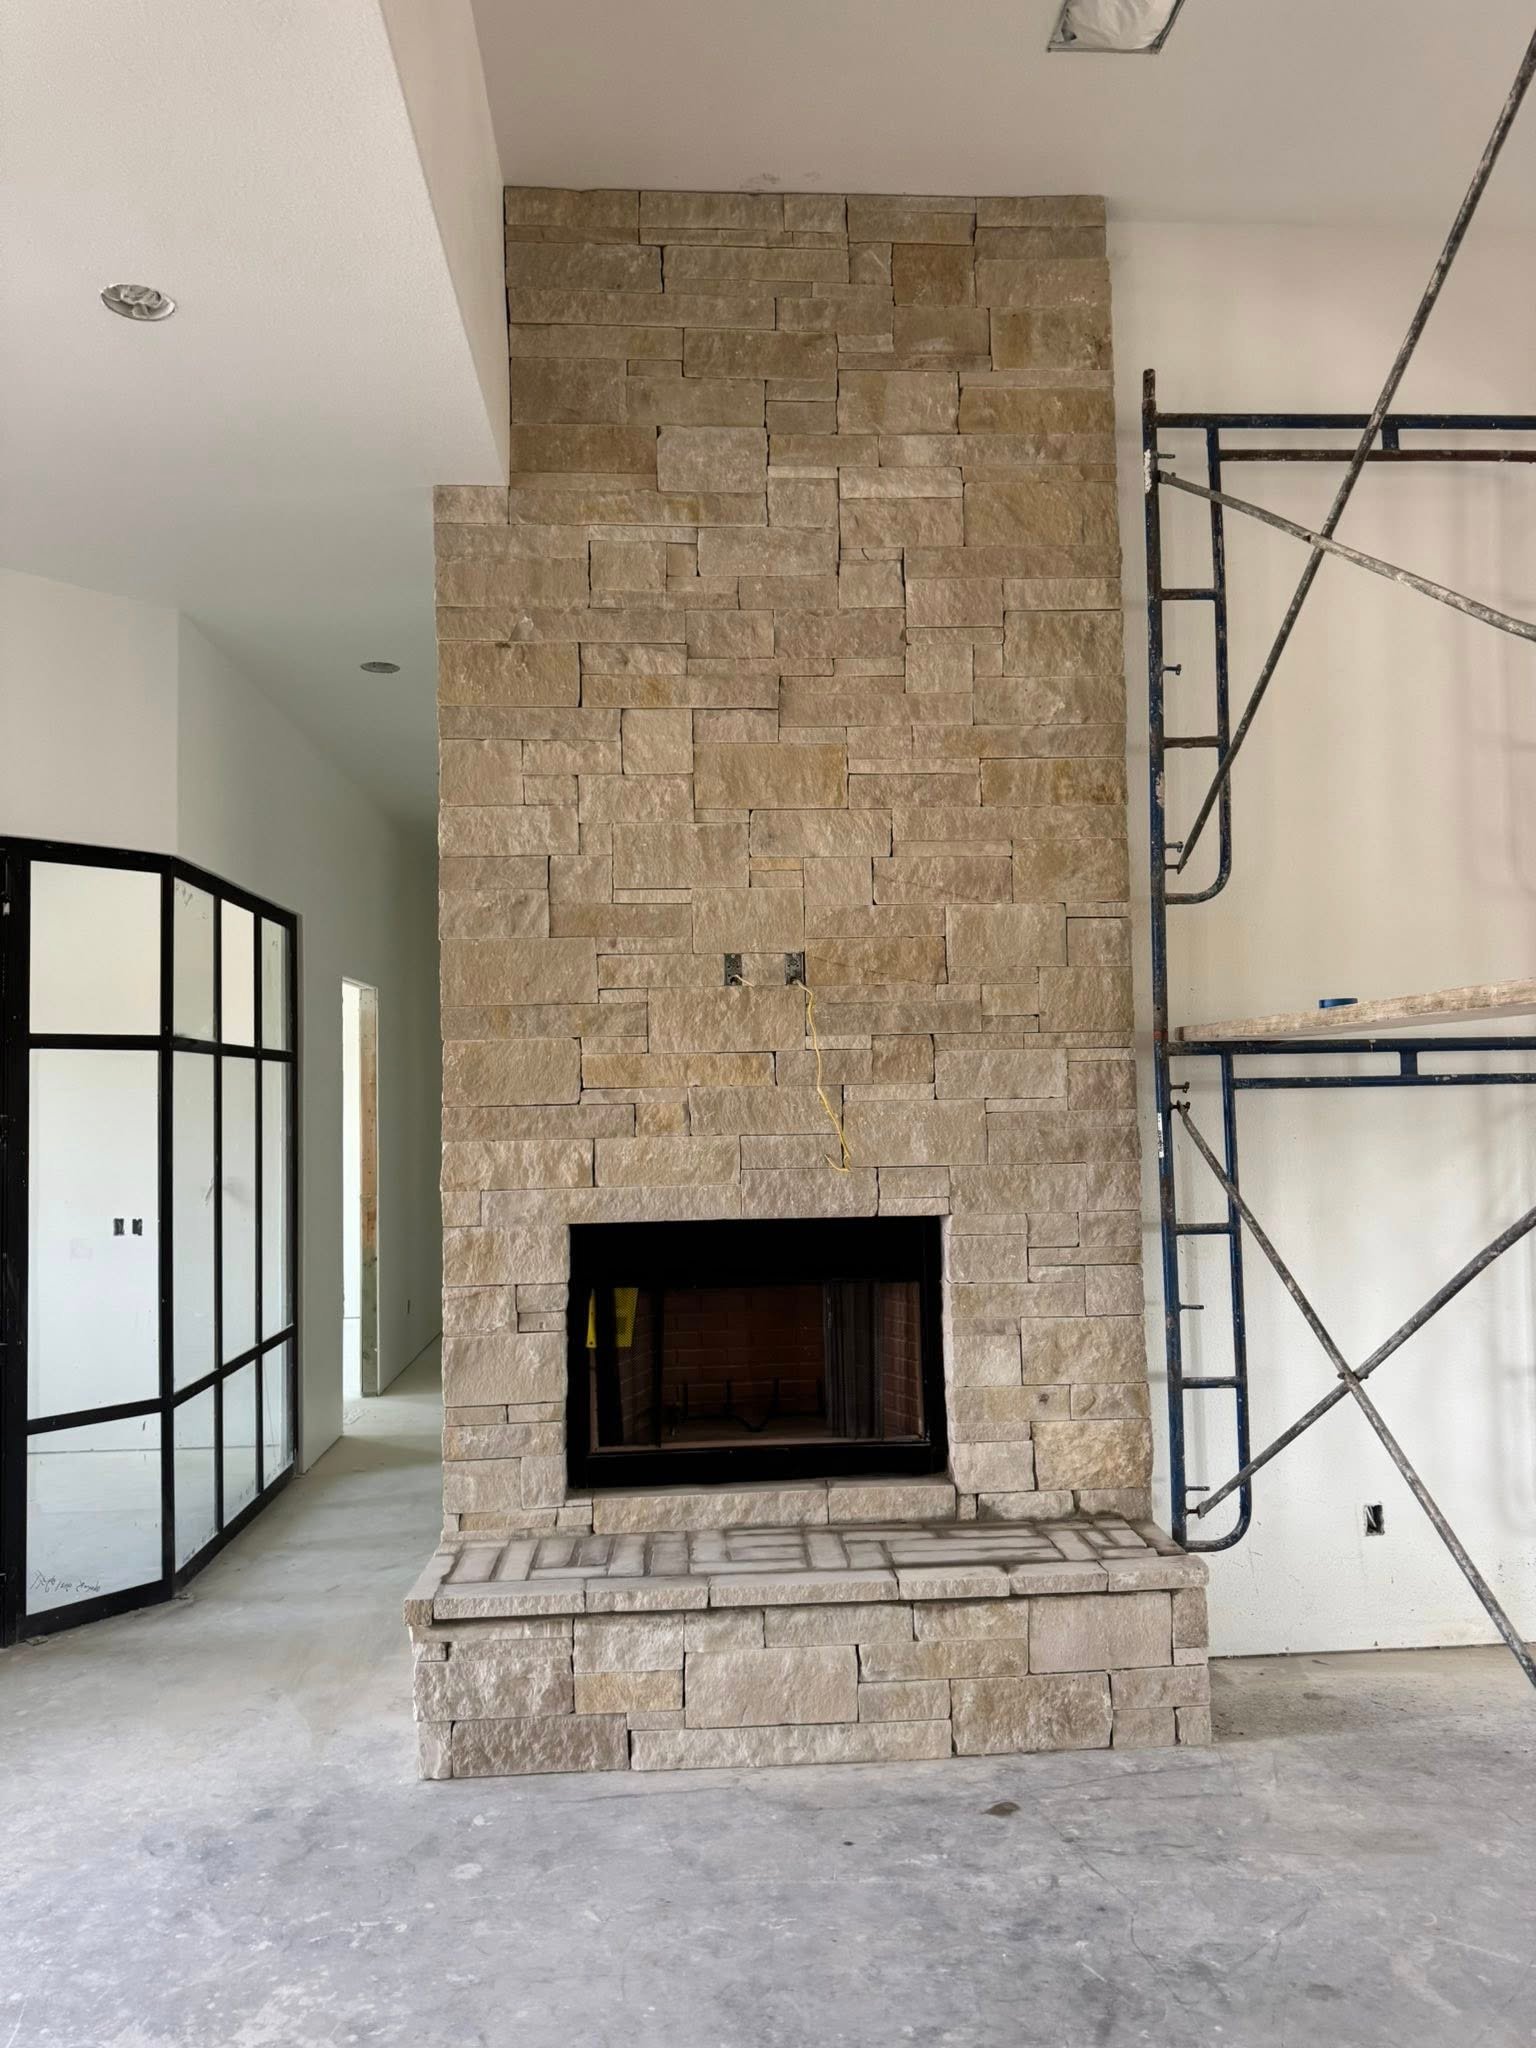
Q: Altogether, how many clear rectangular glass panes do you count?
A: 12